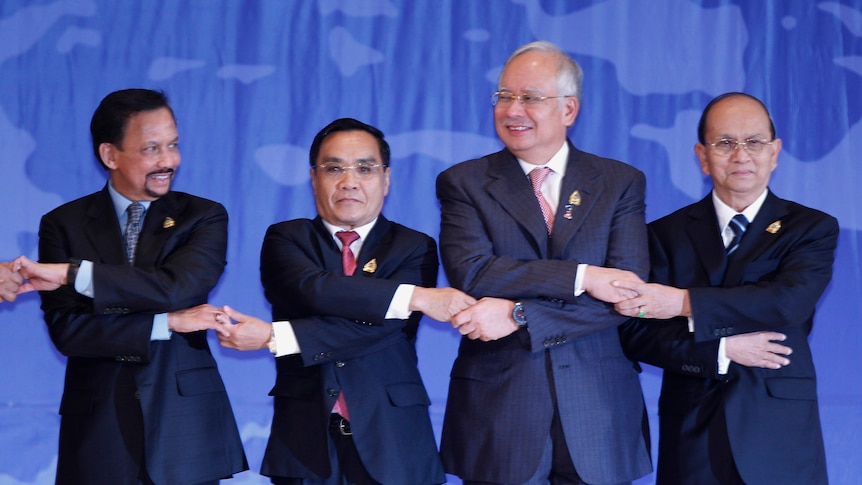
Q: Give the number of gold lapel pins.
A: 4